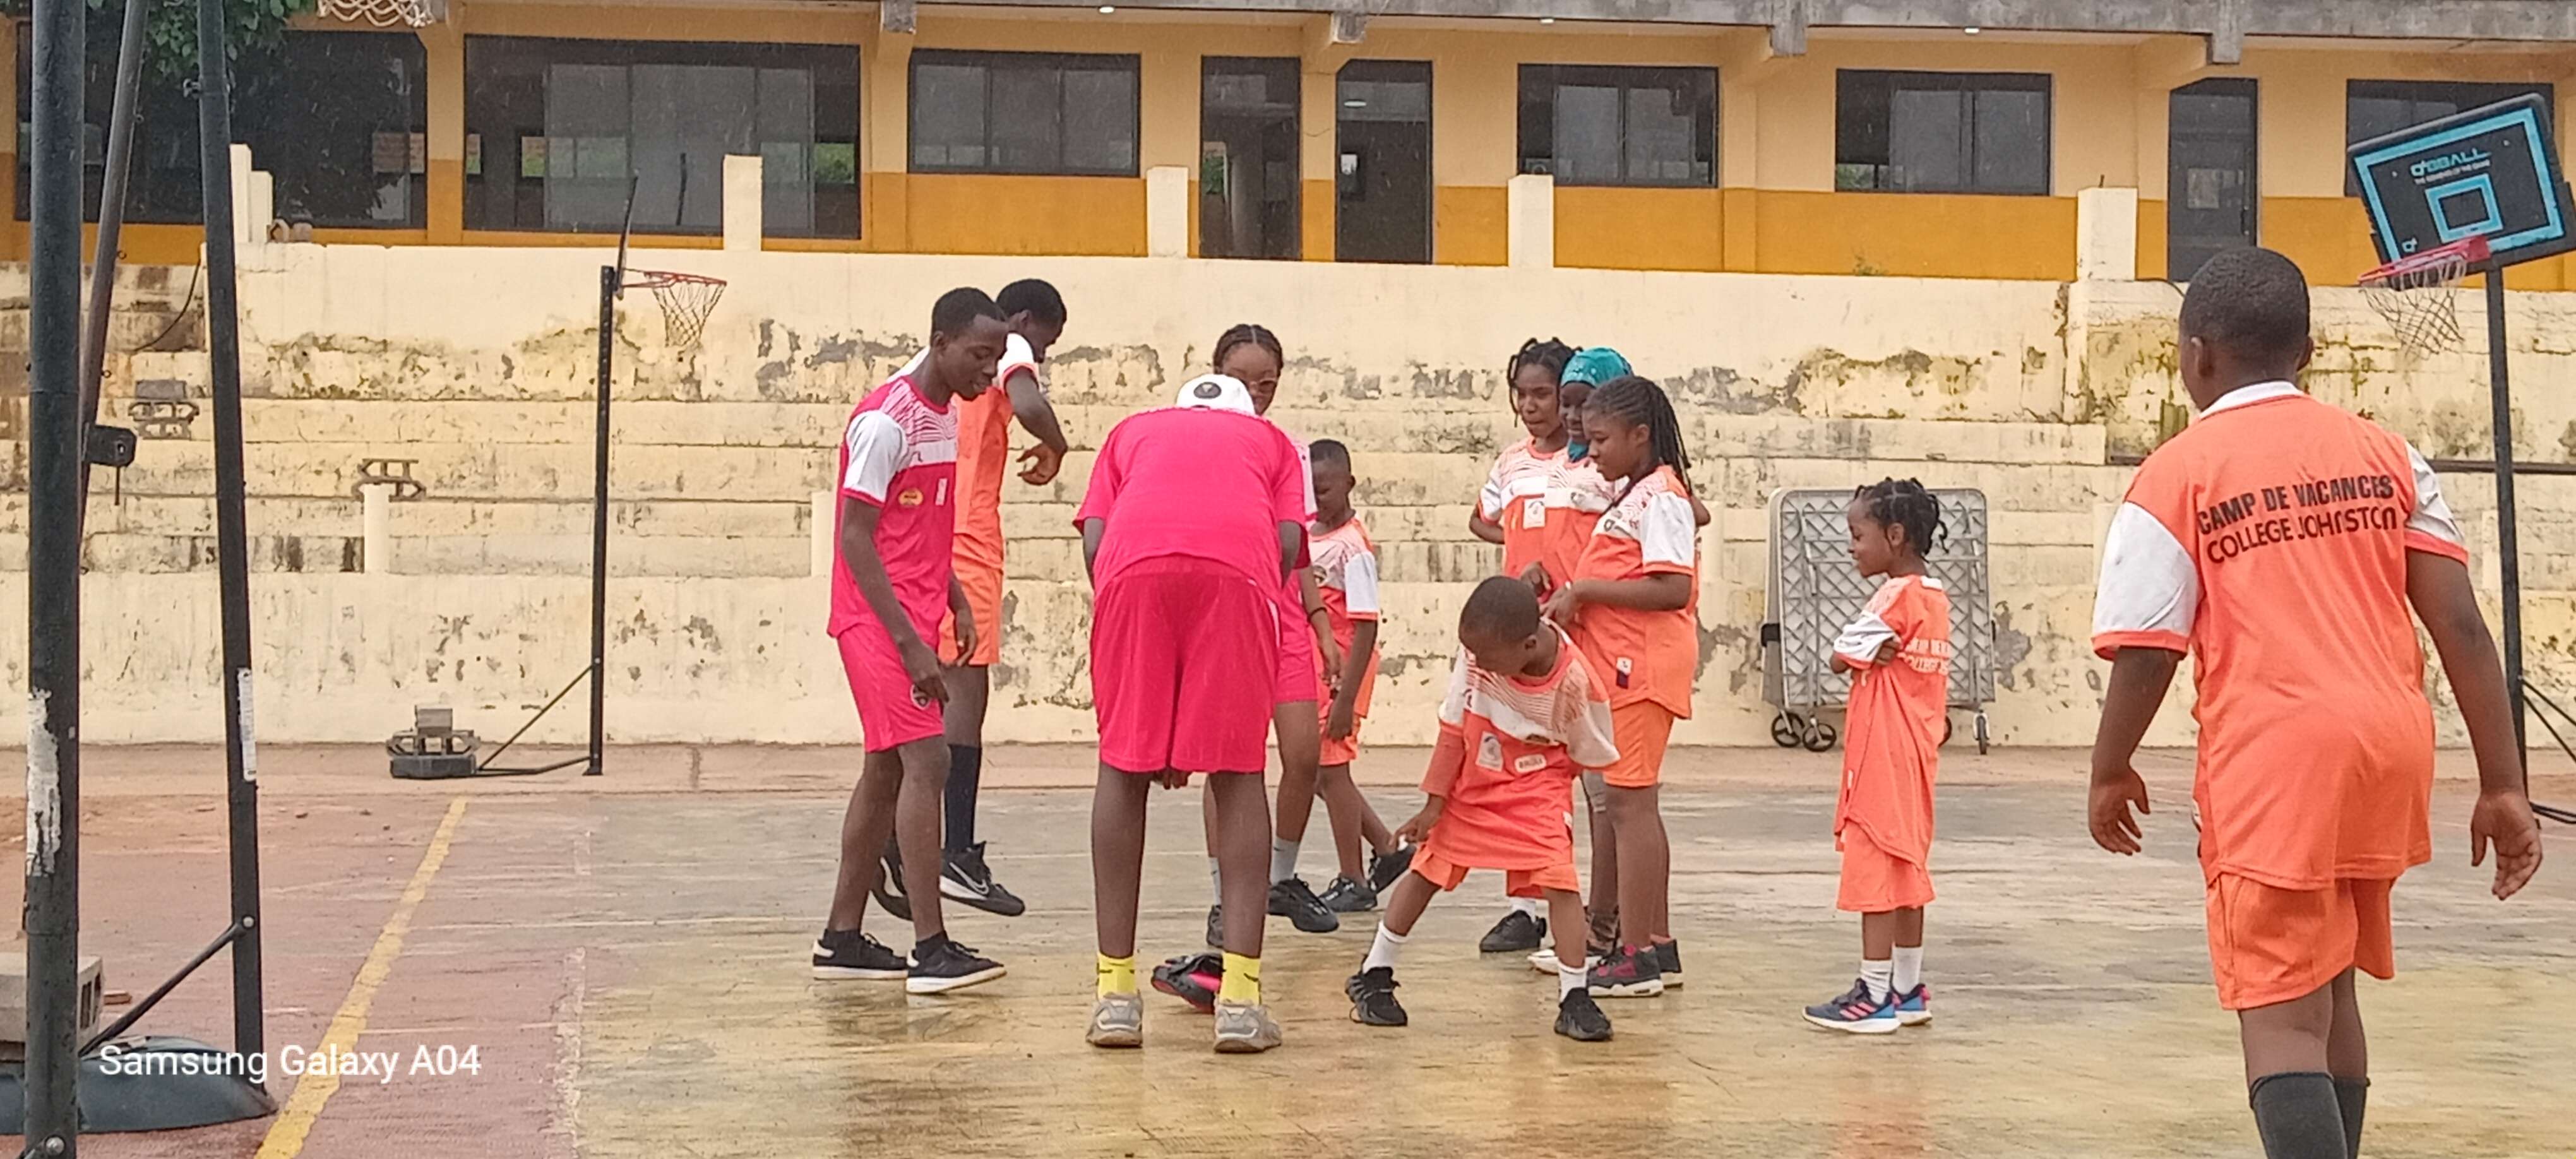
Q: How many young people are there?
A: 11